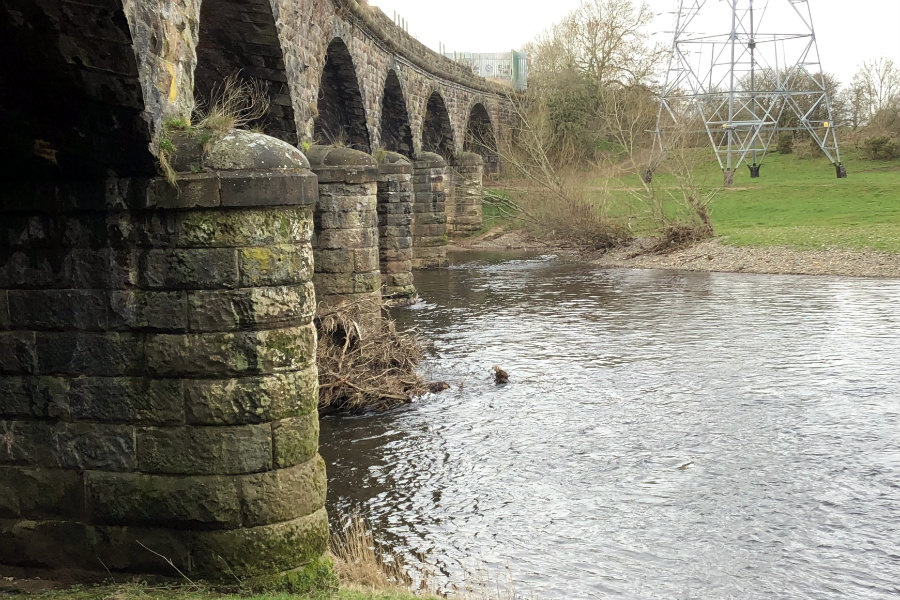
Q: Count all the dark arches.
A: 6